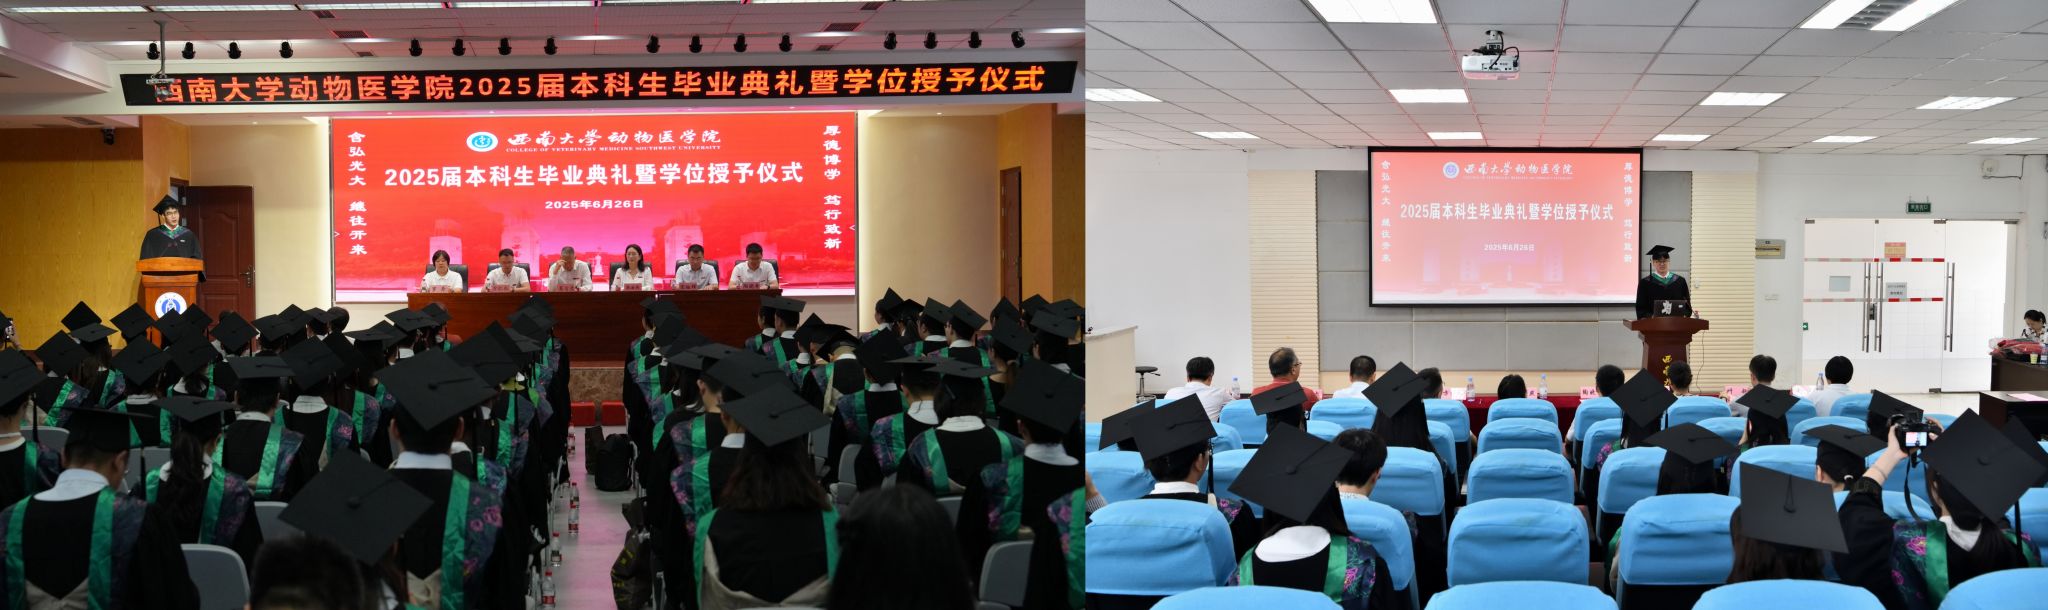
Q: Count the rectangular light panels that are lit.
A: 11